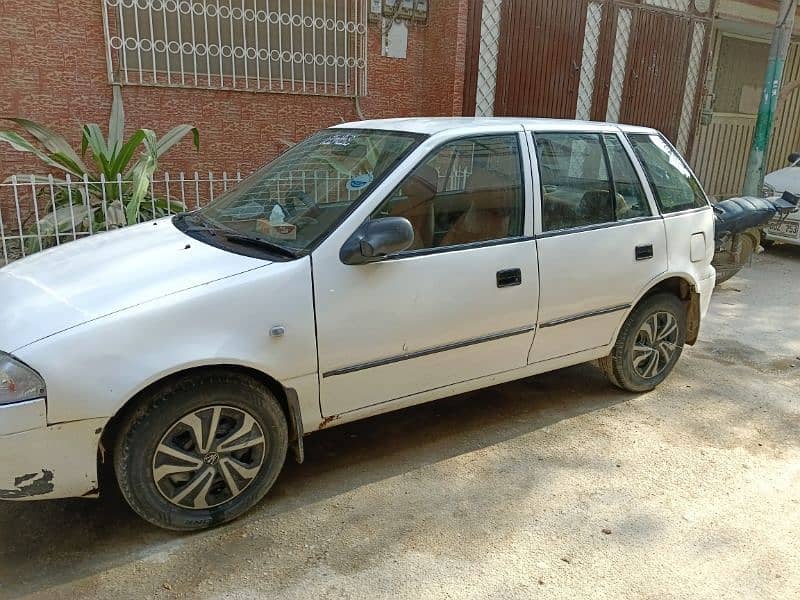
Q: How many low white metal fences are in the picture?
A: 1